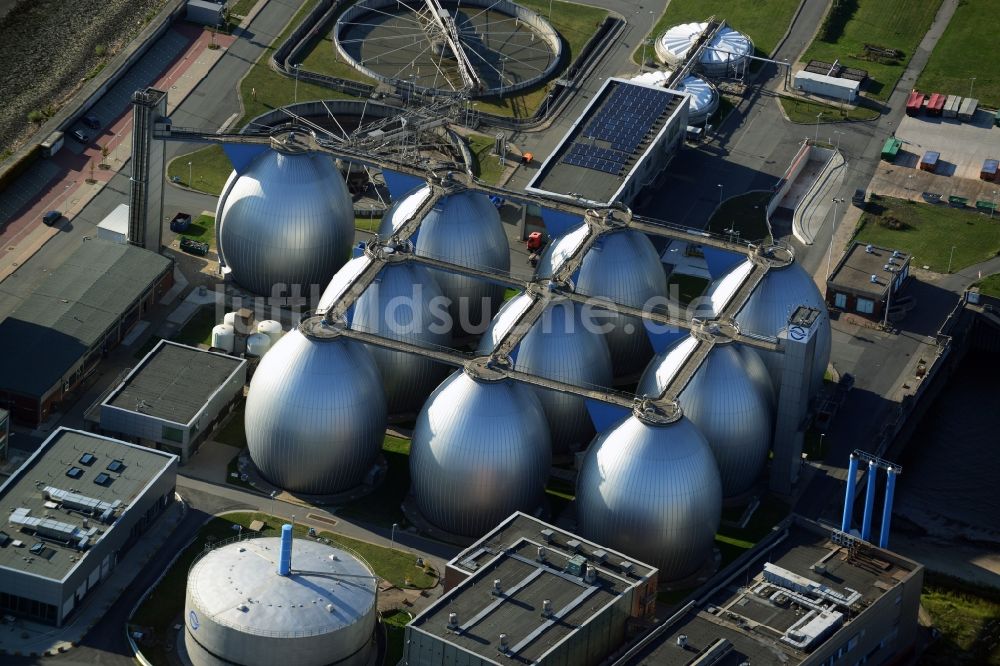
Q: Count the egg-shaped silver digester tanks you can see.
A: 10